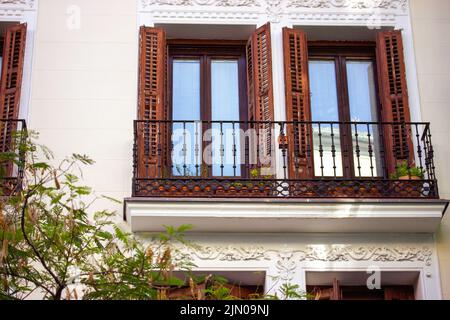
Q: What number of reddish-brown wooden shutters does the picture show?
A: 5